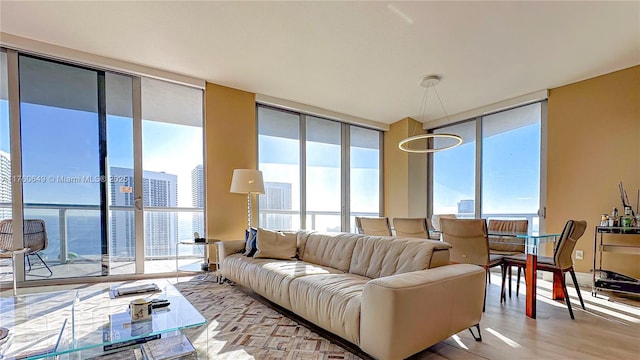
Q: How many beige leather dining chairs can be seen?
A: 6